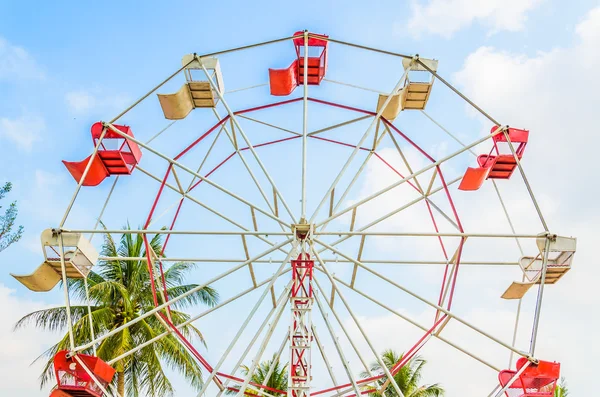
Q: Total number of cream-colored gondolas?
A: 4